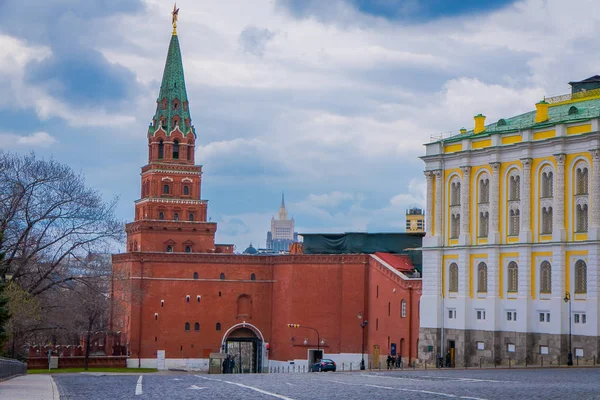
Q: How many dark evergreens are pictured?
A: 1